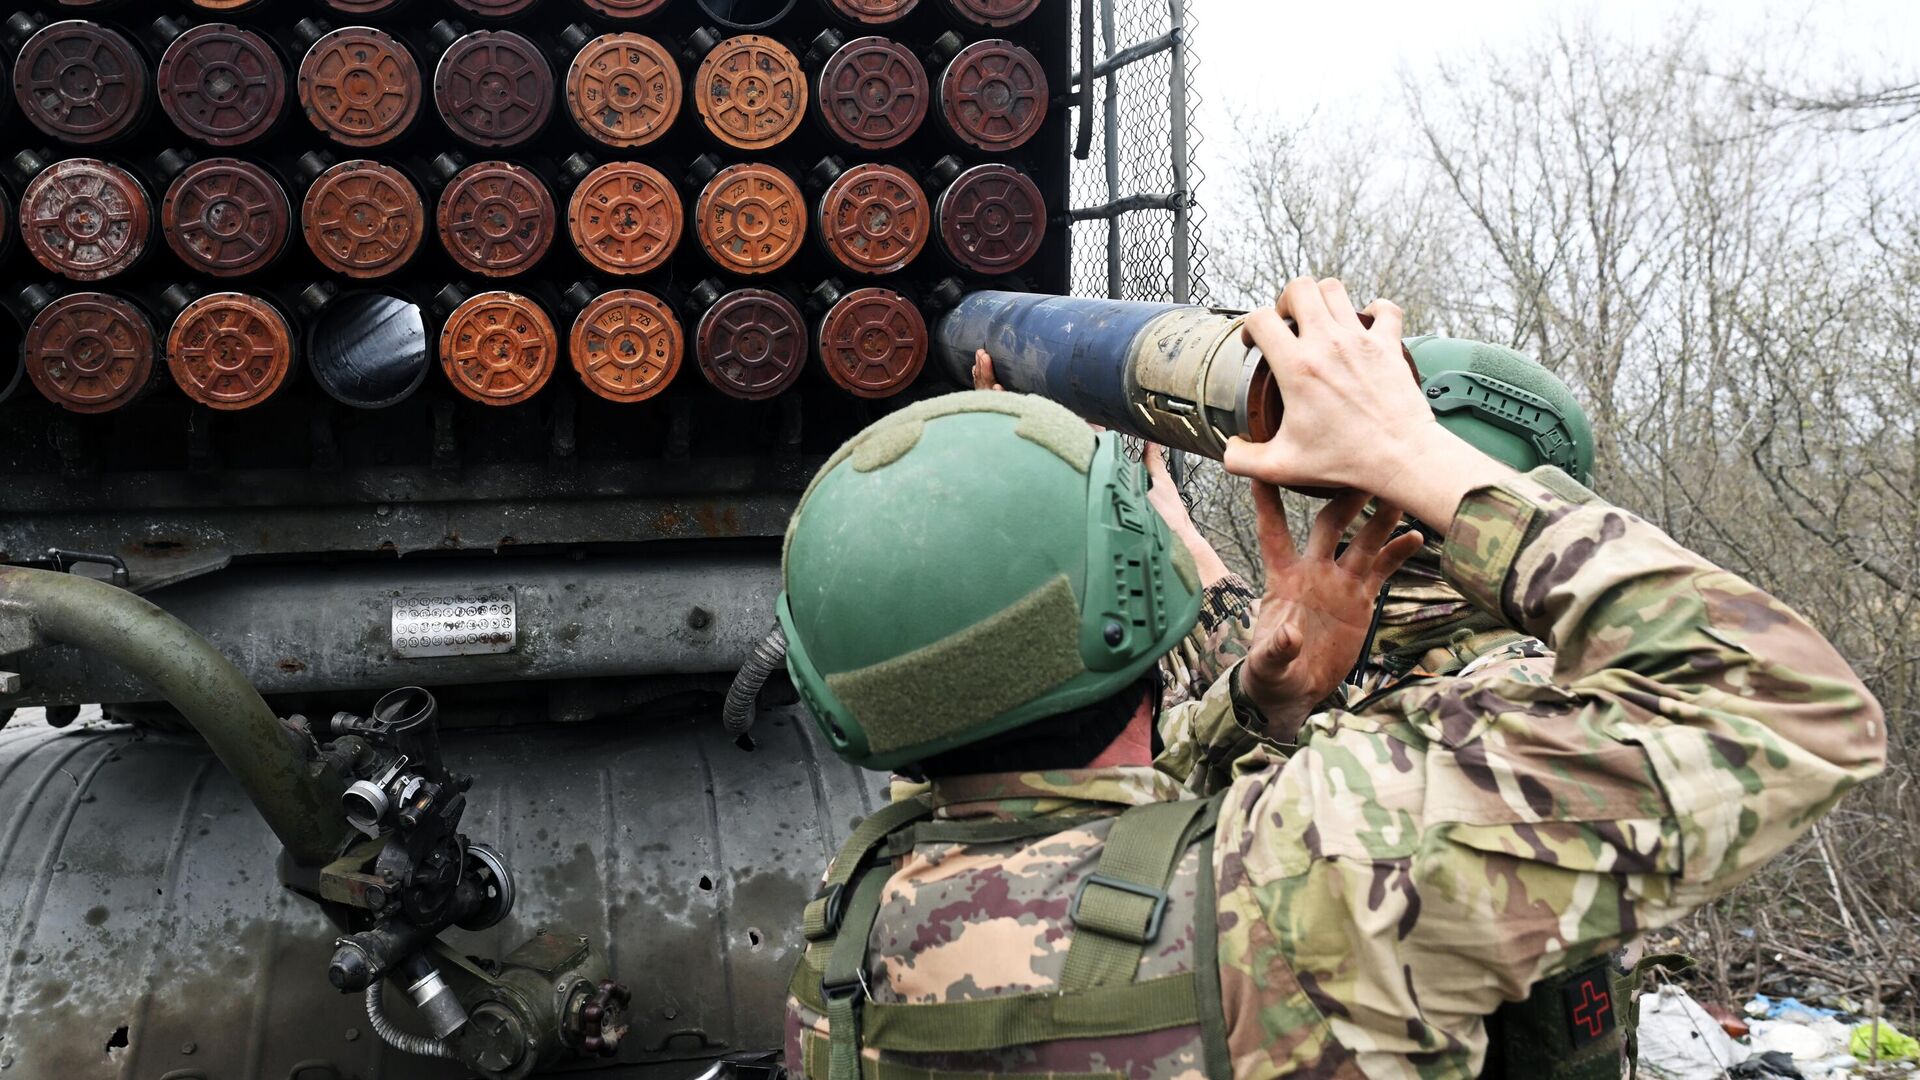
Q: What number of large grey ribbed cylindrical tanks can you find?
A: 1